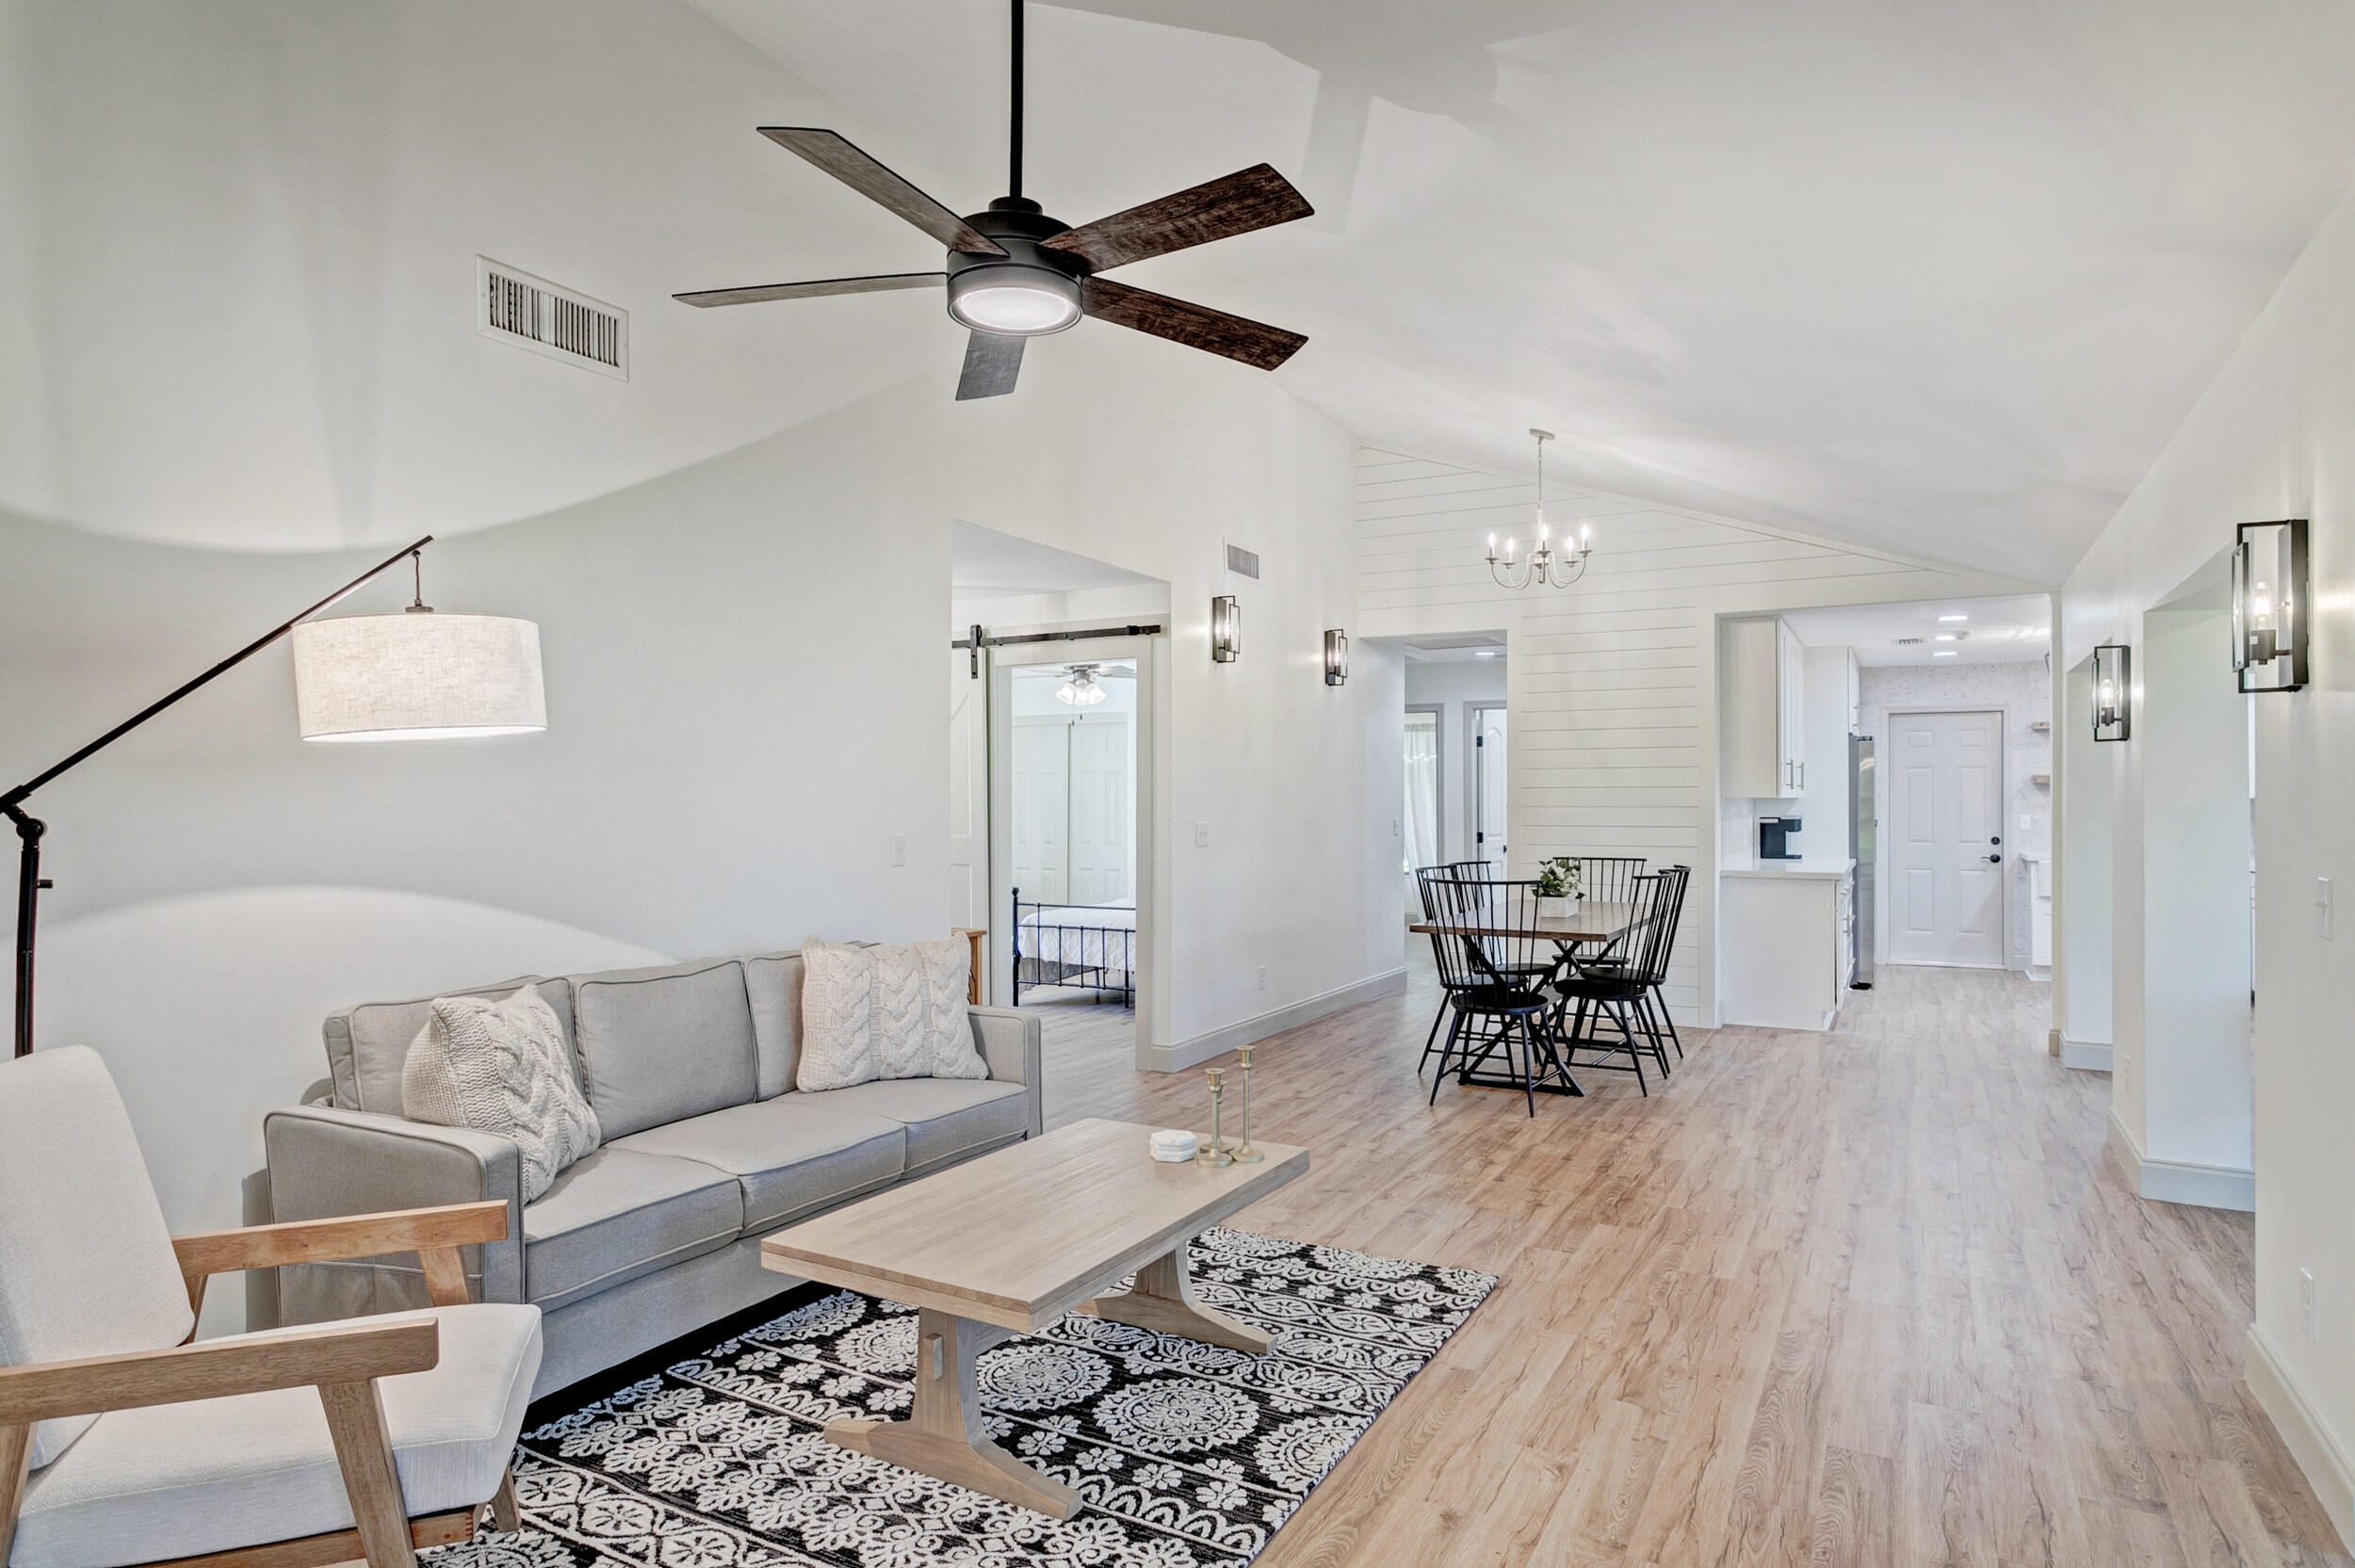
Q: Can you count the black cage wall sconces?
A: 4